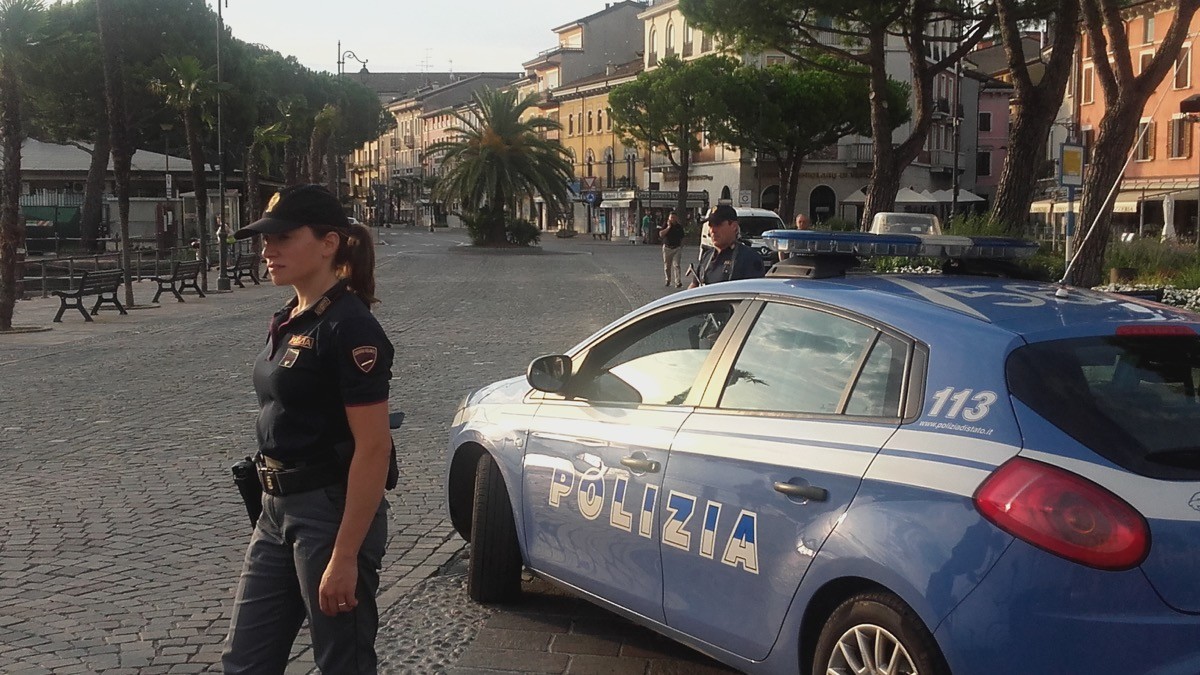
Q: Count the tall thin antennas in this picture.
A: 1